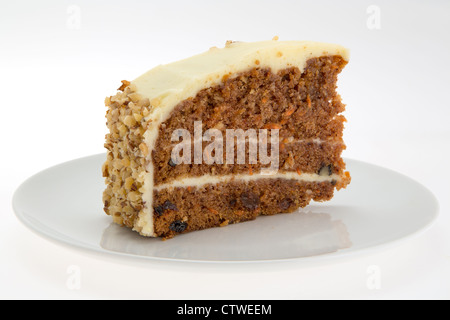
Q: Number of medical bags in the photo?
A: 0